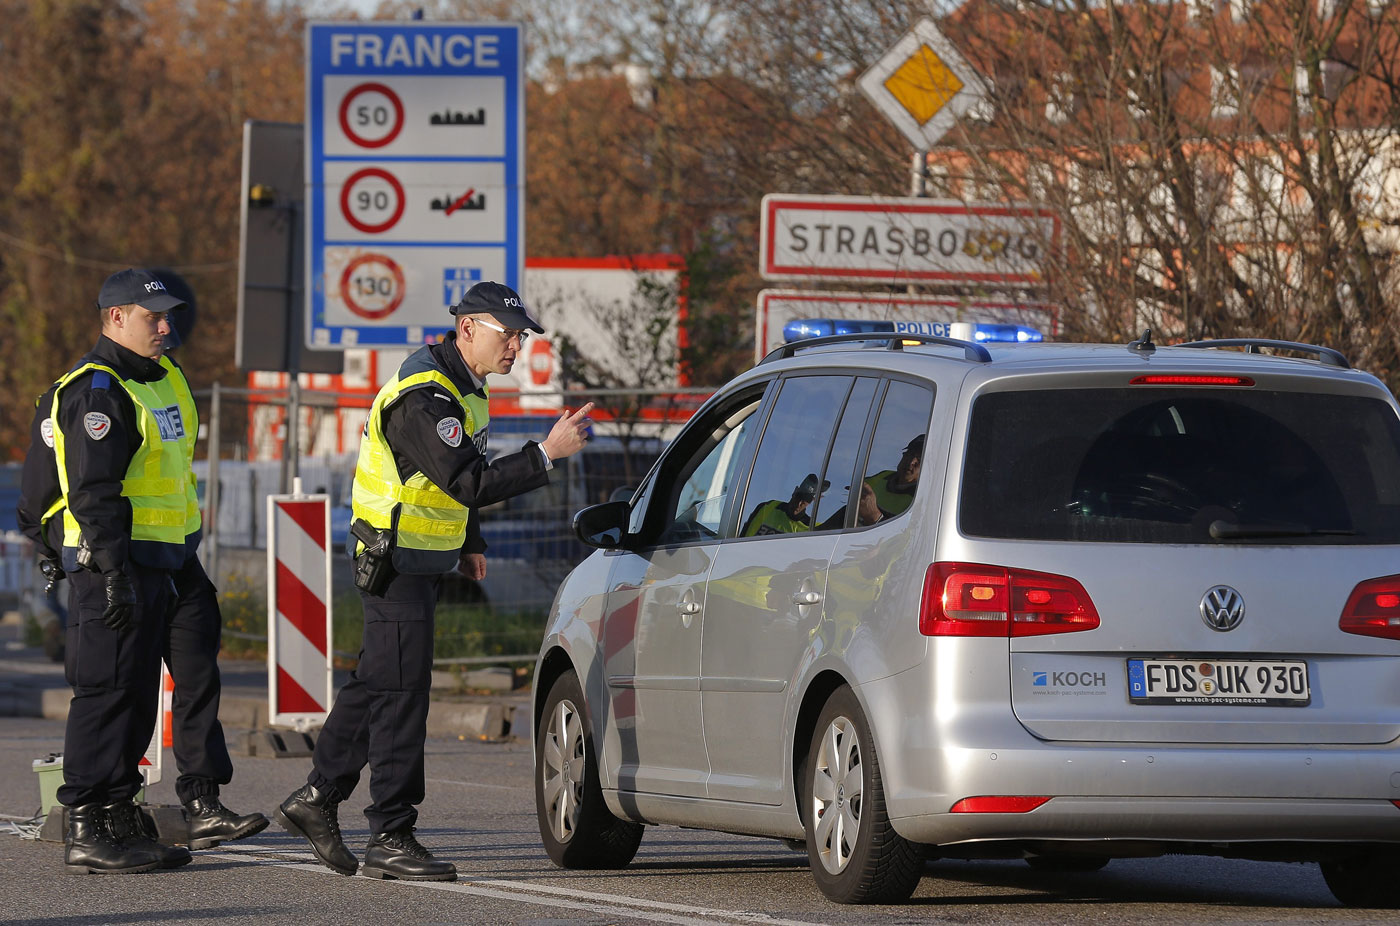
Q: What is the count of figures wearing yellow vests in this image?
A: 3